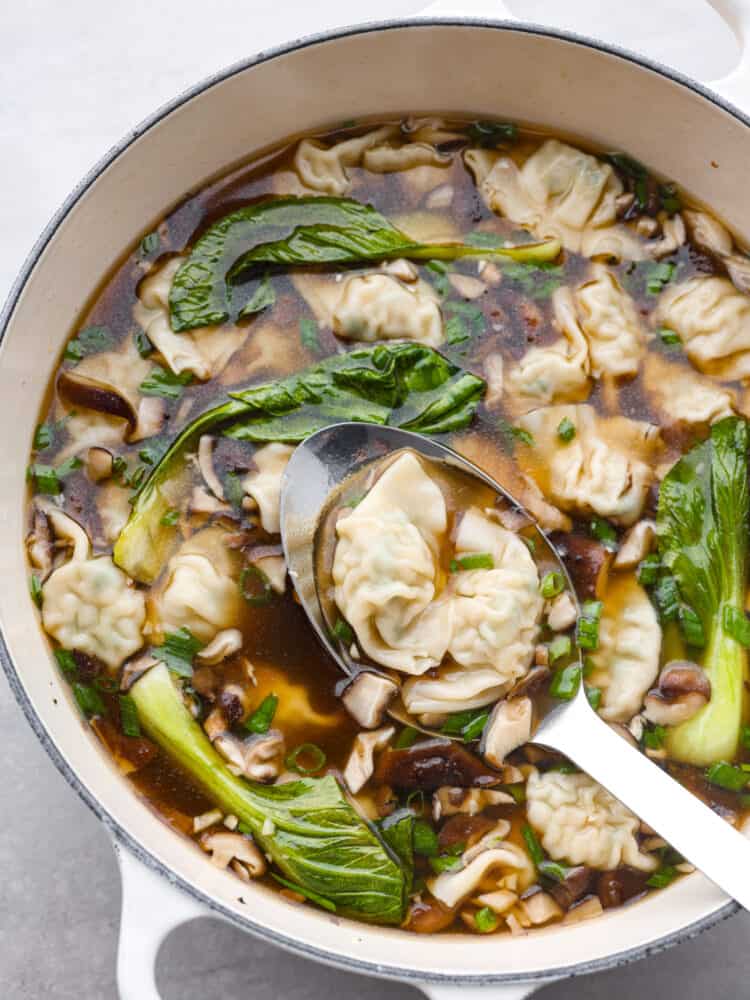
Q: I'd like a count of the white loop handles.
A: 2